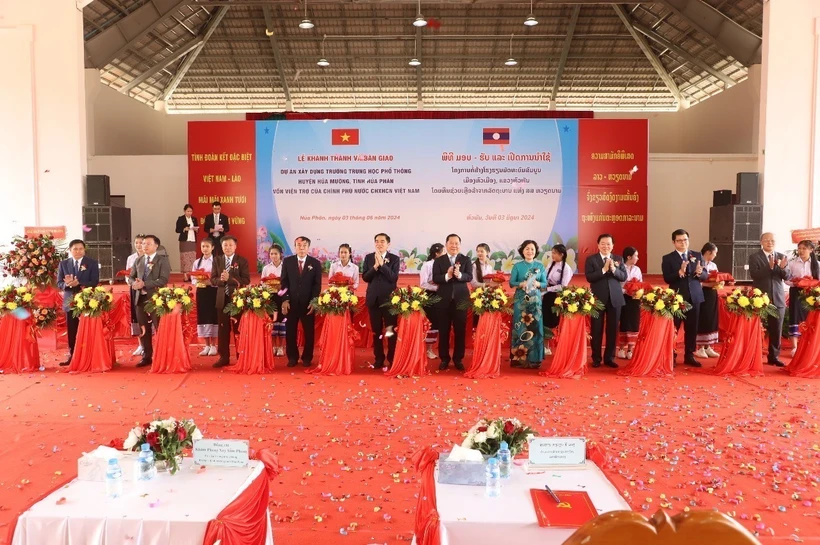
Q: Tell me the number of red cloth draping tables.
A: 11